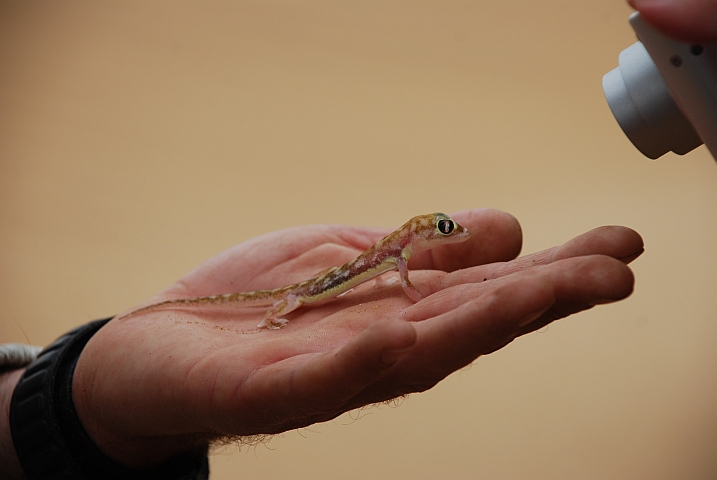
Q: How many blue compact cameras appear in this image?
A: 0